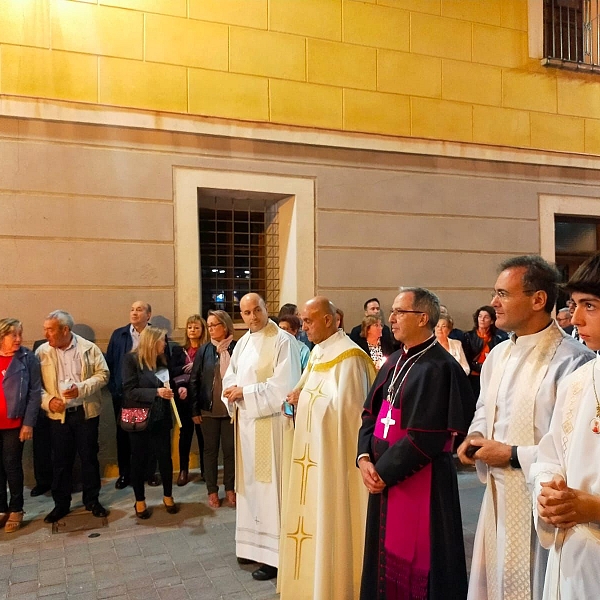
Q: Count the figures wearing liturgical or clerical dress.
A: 5